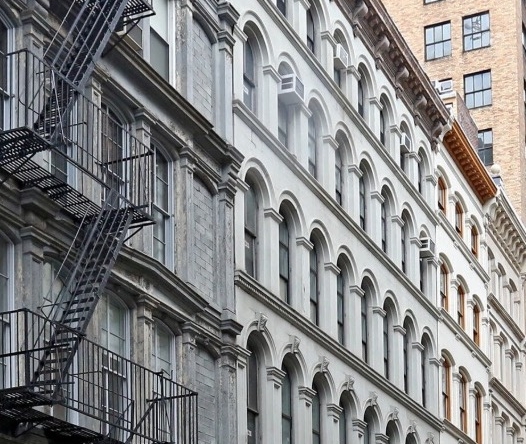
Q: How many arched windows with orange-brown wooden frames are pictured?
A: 9